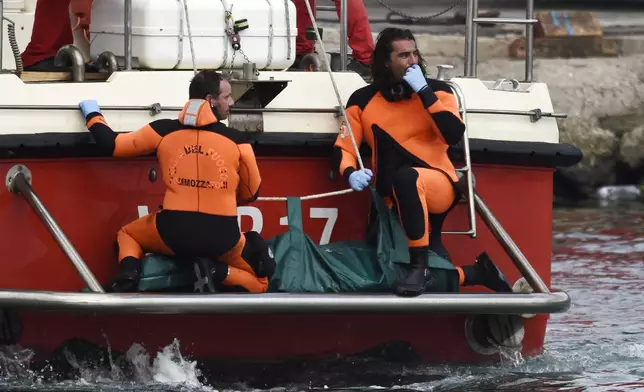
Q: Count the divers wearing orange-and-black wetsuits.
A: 2